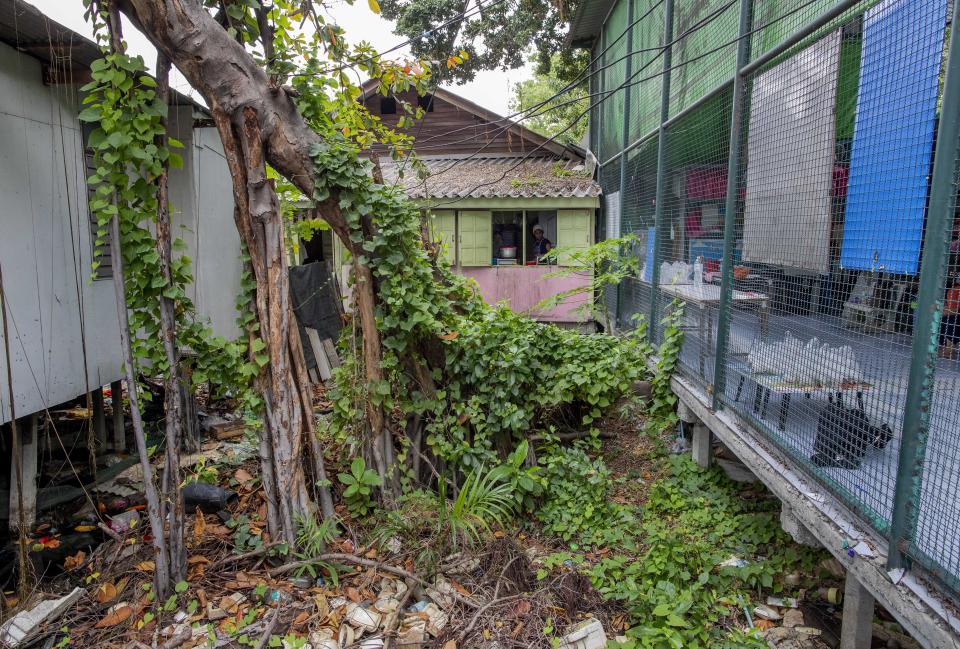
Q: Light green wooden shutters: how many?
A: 3